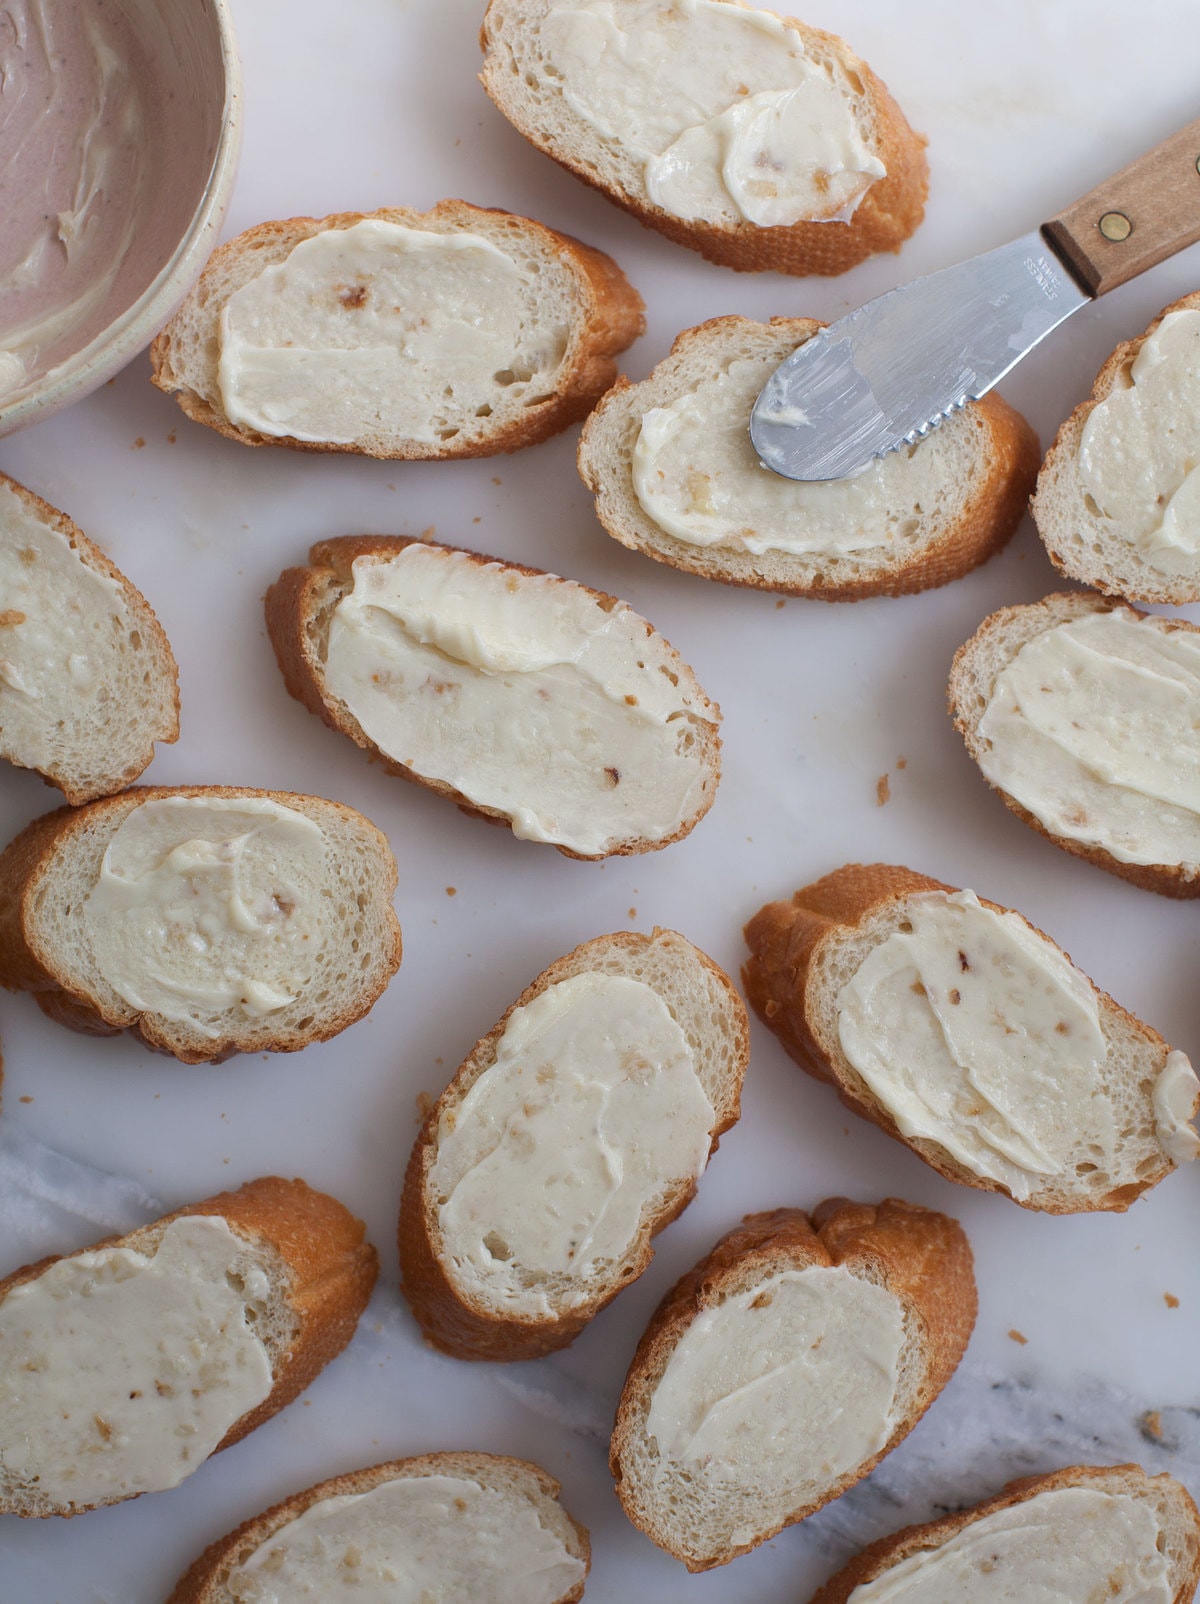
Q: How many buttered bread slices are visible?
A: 14